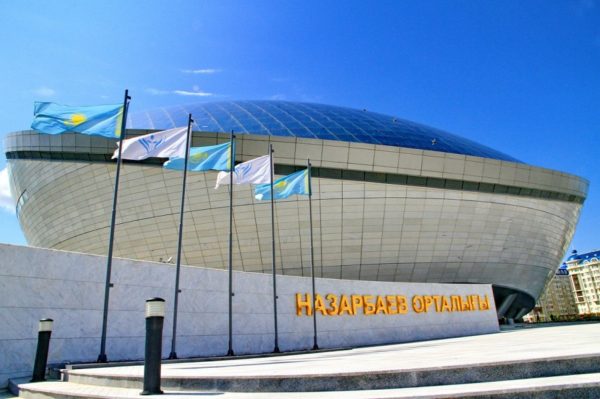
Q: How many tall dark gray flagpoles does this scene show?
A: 5